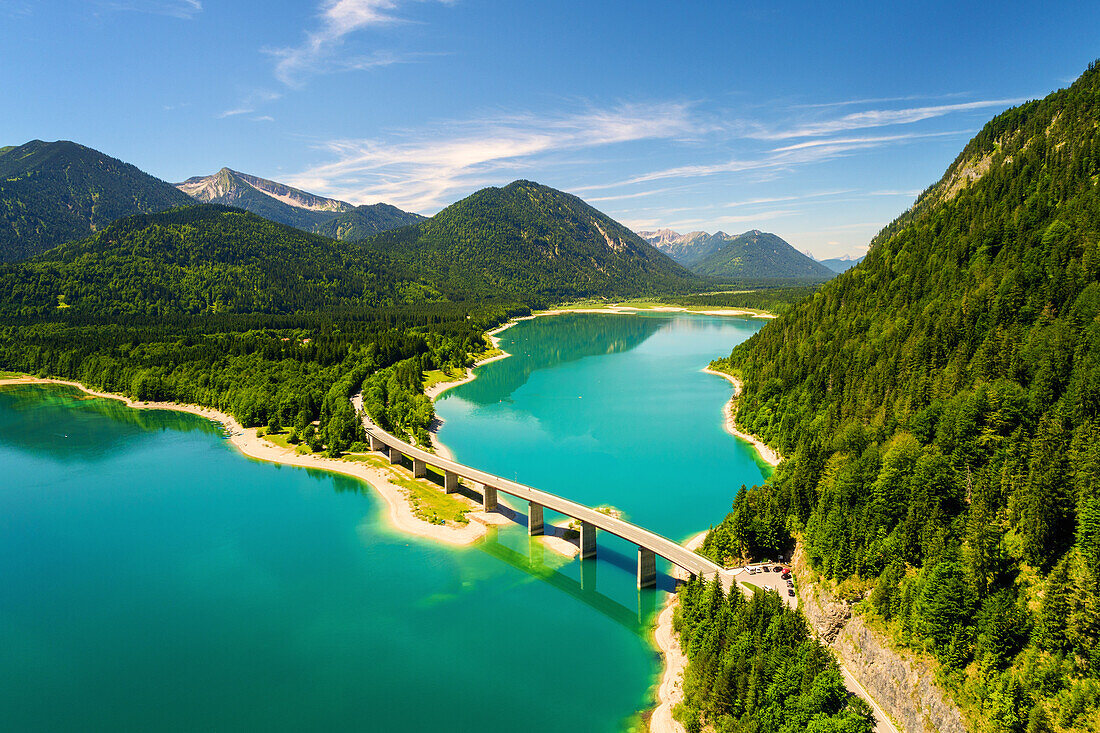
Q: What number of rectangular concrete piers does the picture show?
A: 8